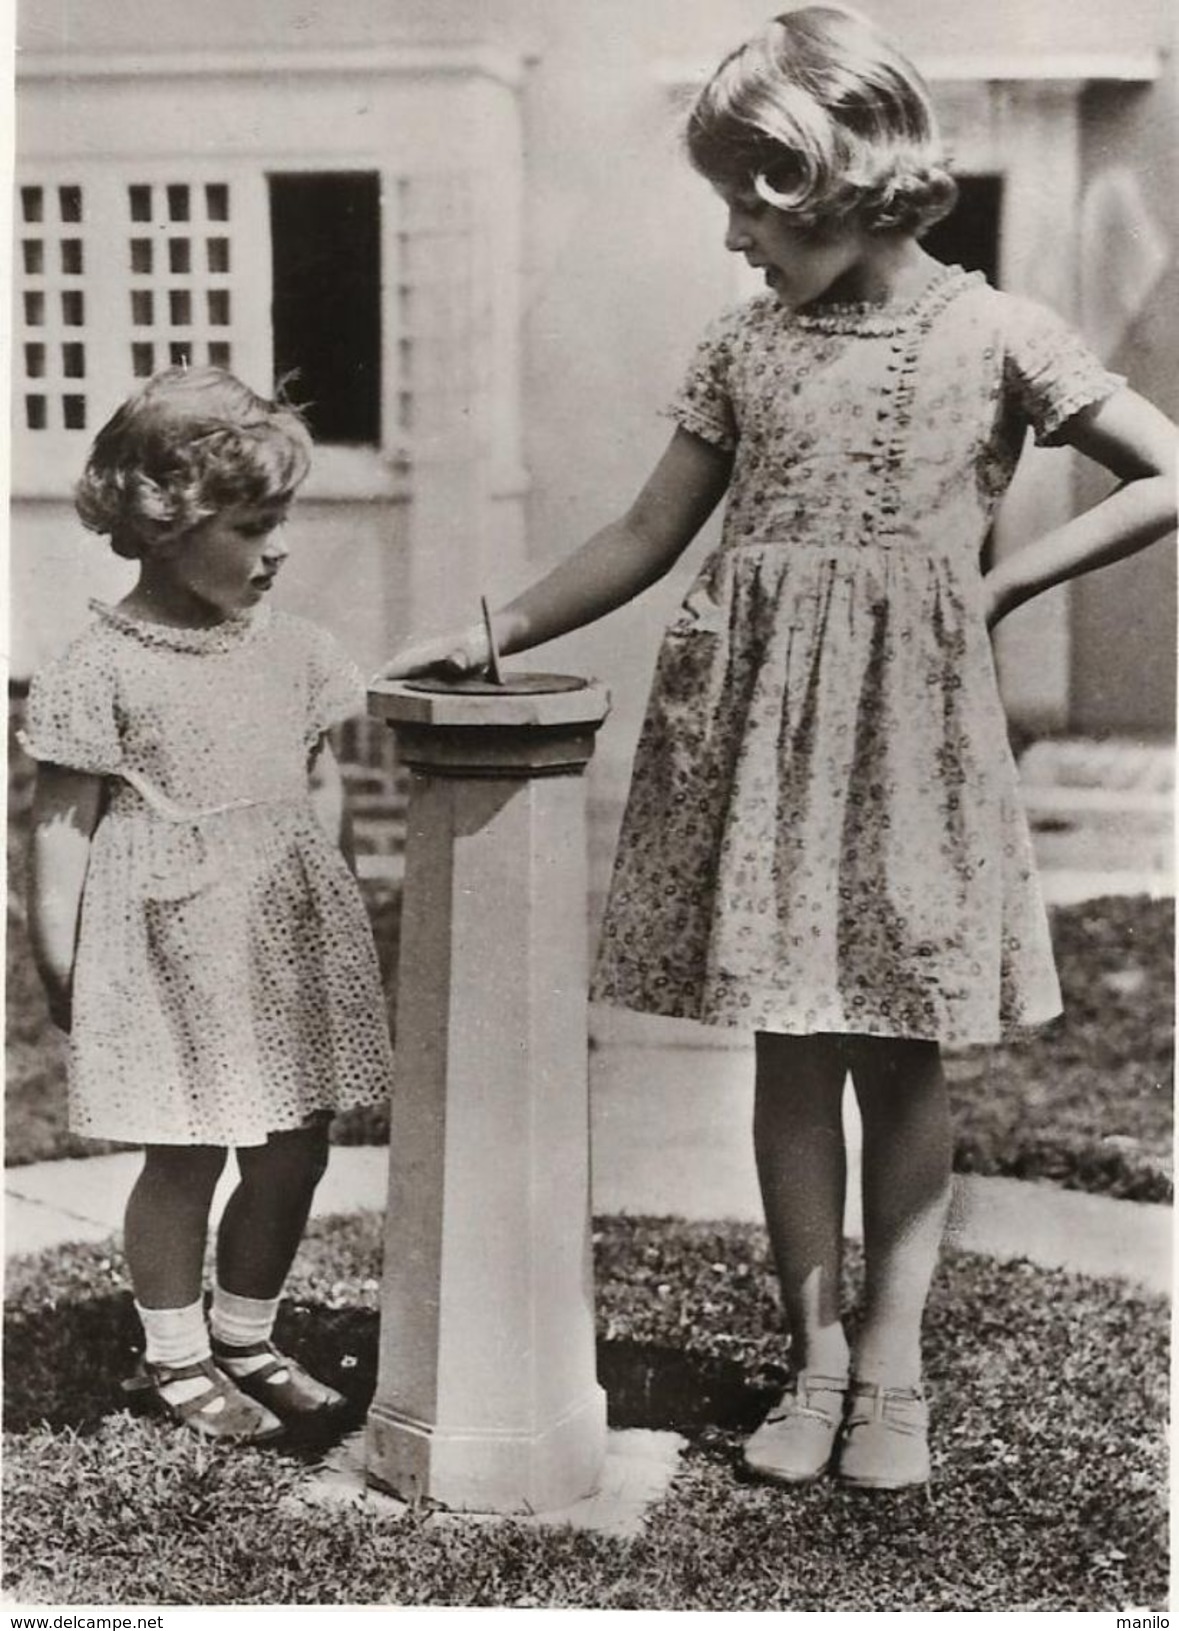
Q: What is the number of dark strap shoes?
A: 2